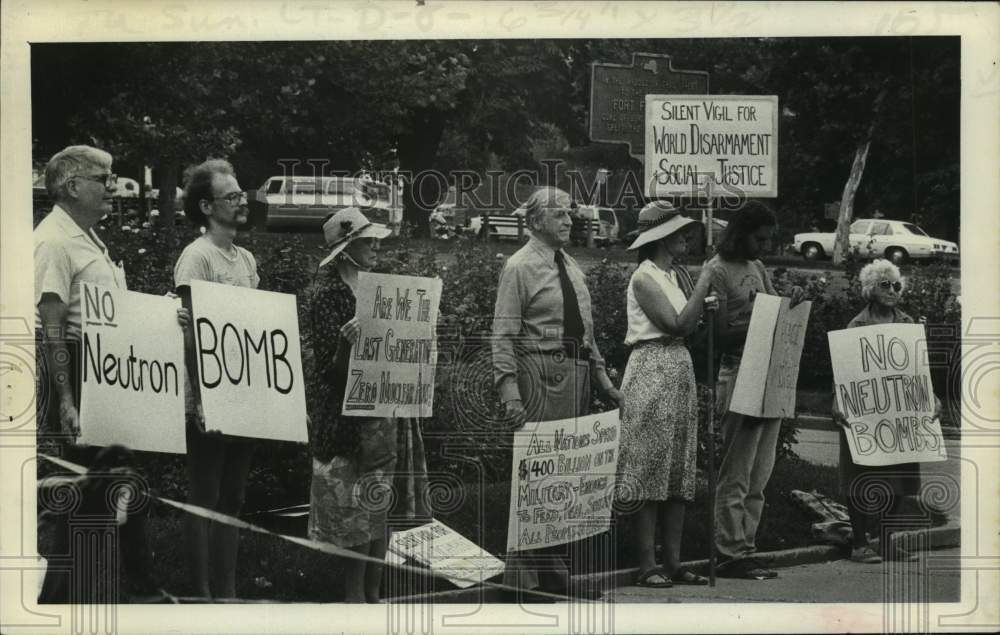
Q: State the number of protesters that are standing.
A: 7